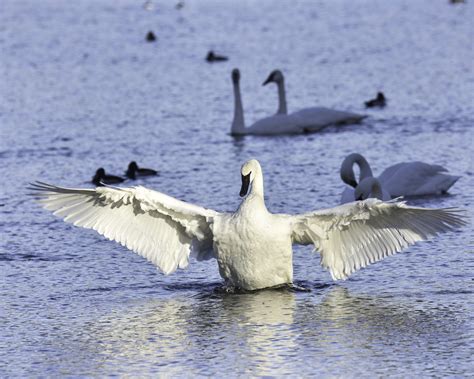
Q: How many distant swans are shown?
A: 4